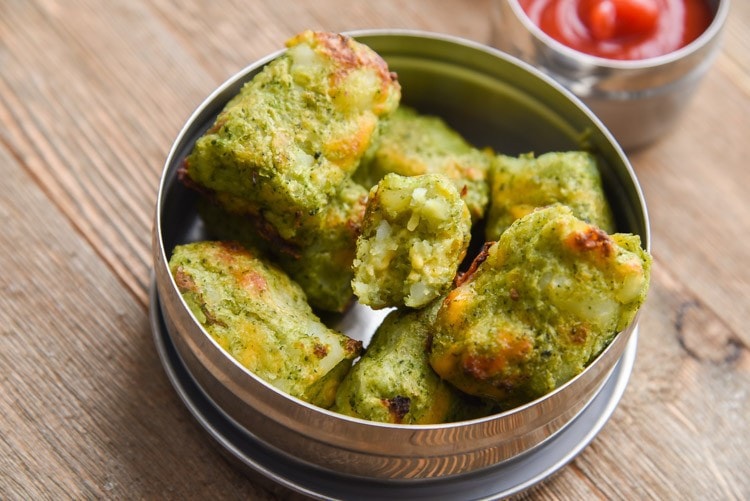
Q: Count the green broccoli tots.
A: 8